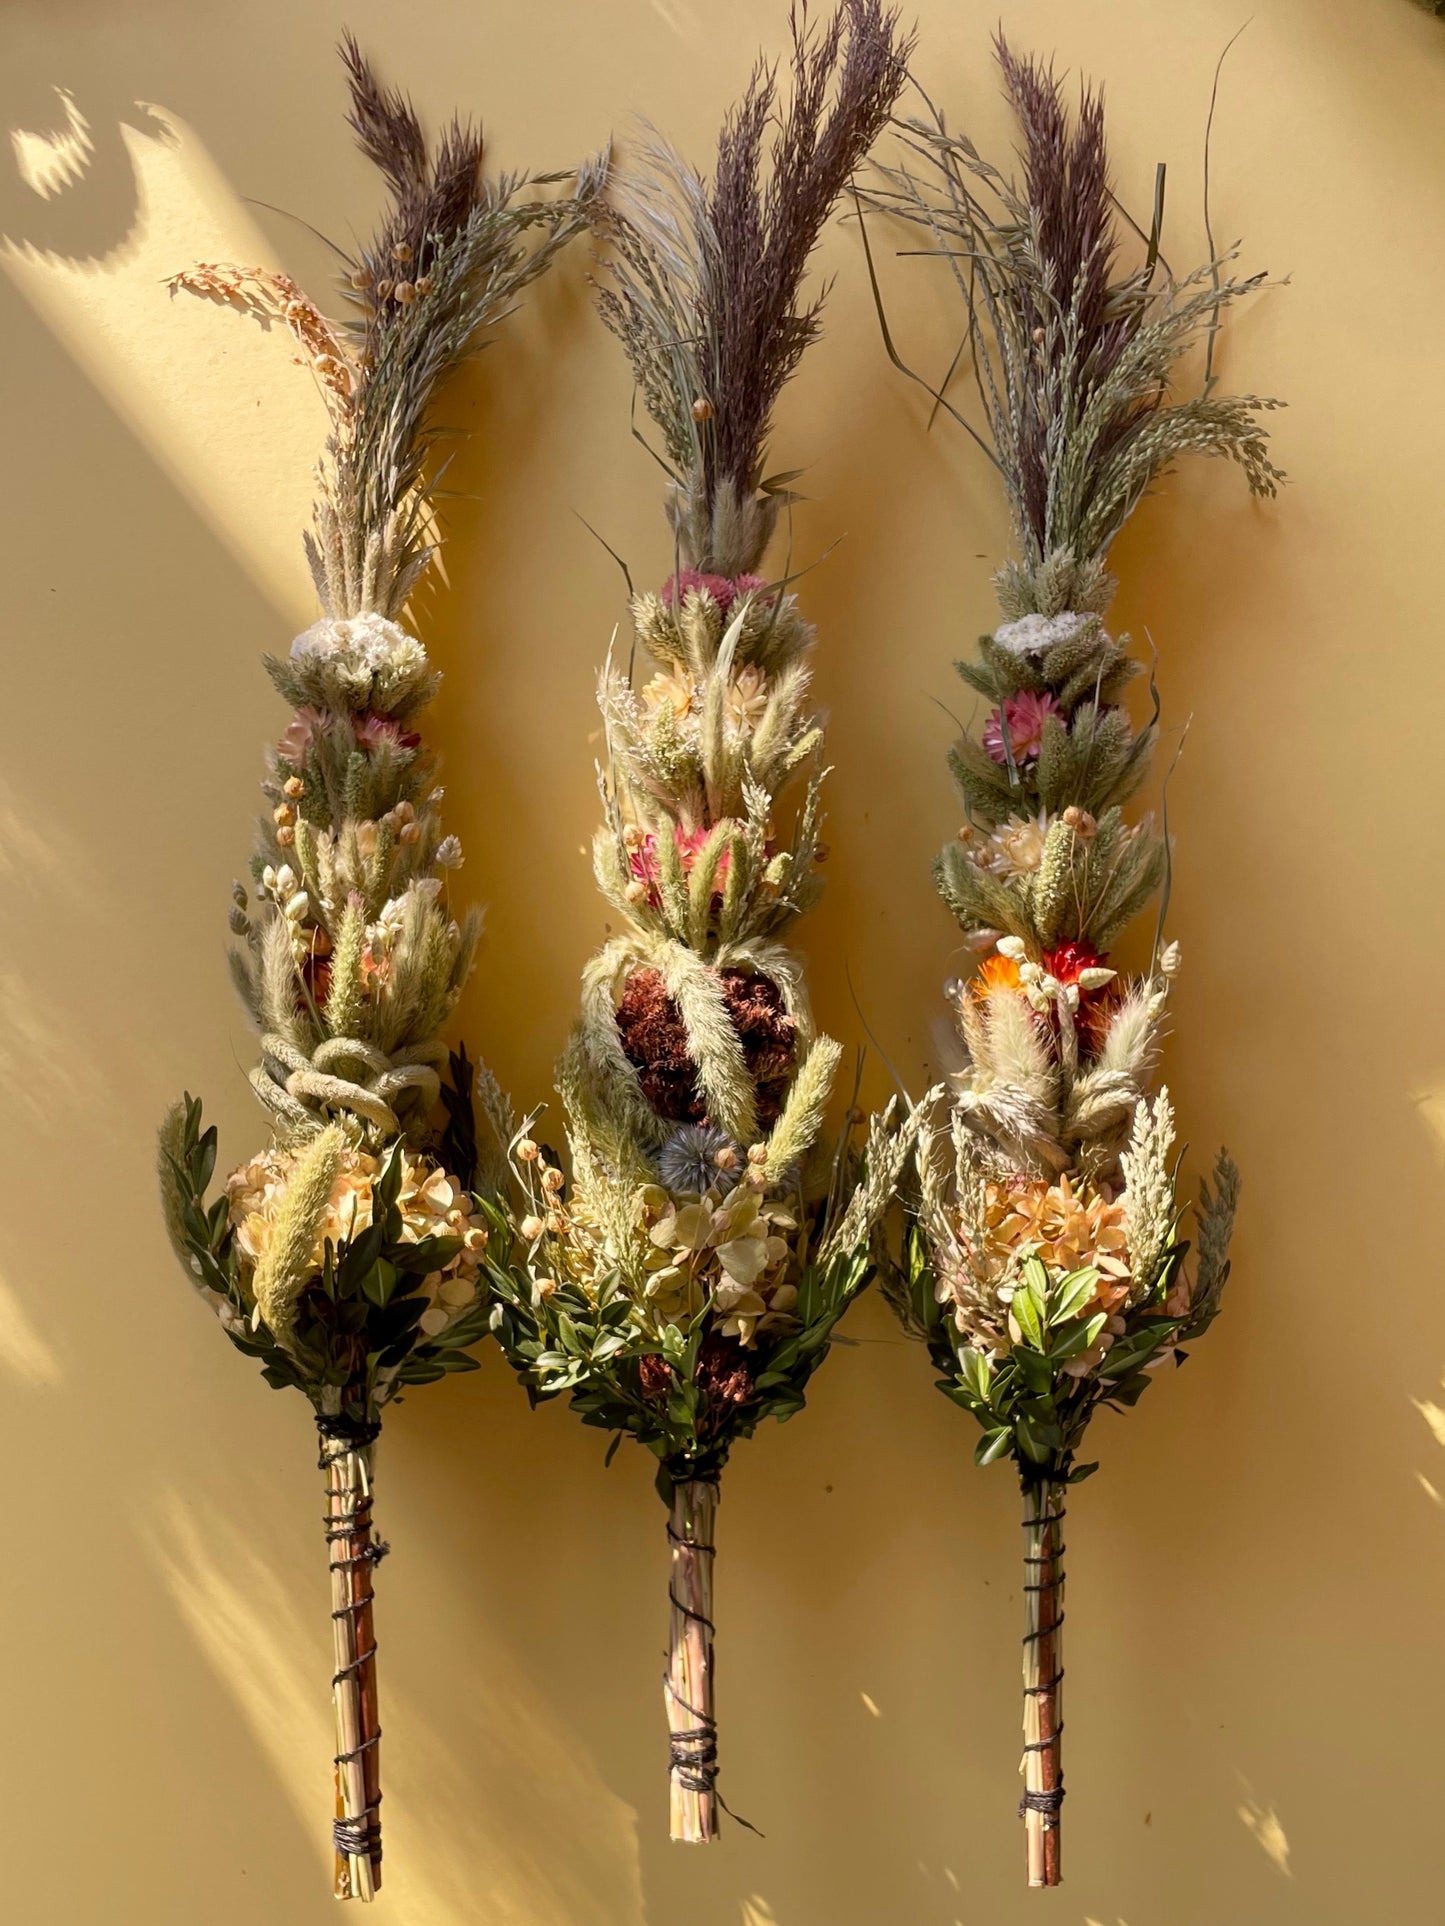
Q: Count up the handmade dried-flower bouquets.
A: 3